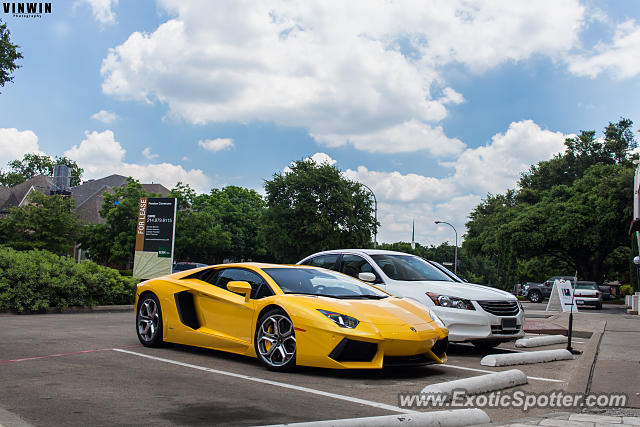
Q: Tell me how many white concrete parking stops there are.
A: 4